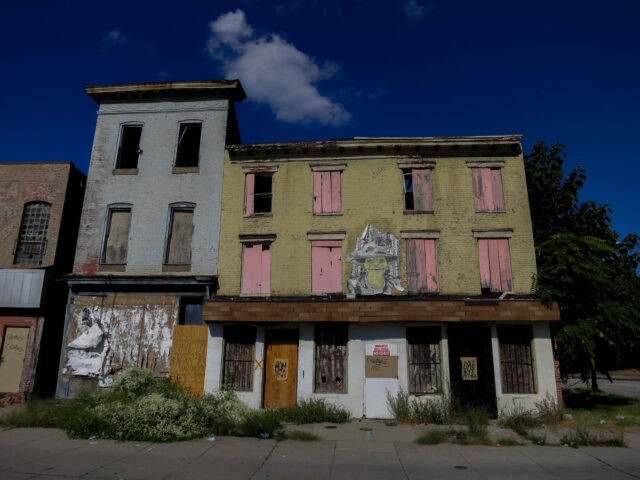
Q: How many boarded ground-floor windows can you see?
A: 4